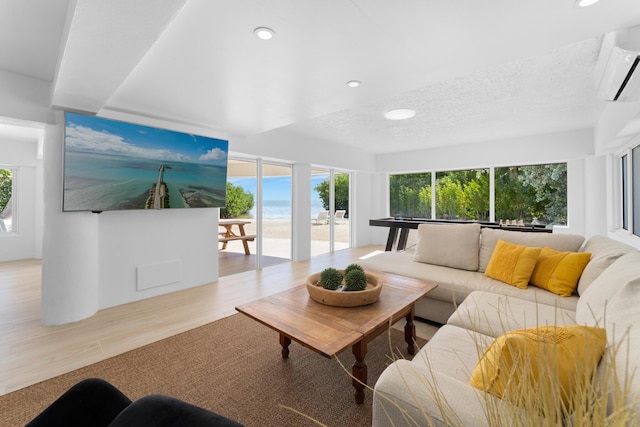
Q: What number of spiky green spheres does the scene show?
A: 3